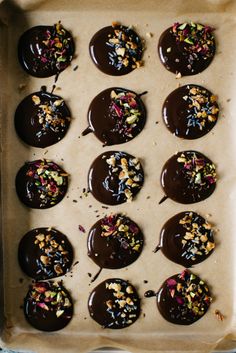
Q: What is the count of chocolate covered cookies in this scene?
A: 15